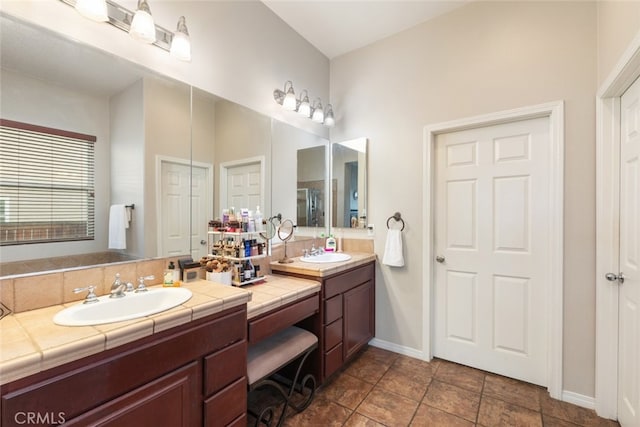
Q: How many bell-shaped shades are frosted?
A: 7